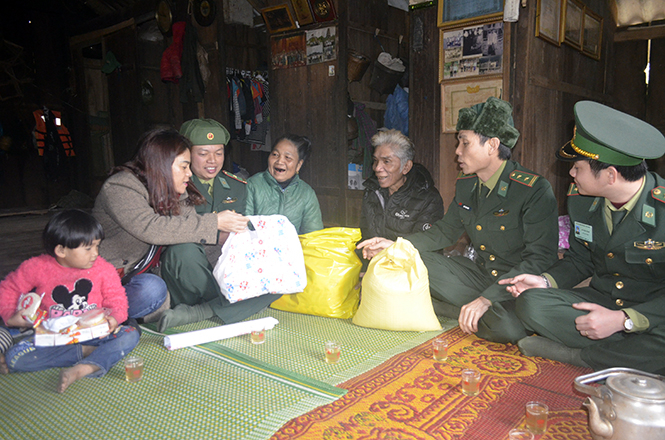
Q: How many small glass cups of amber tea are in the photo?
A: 7